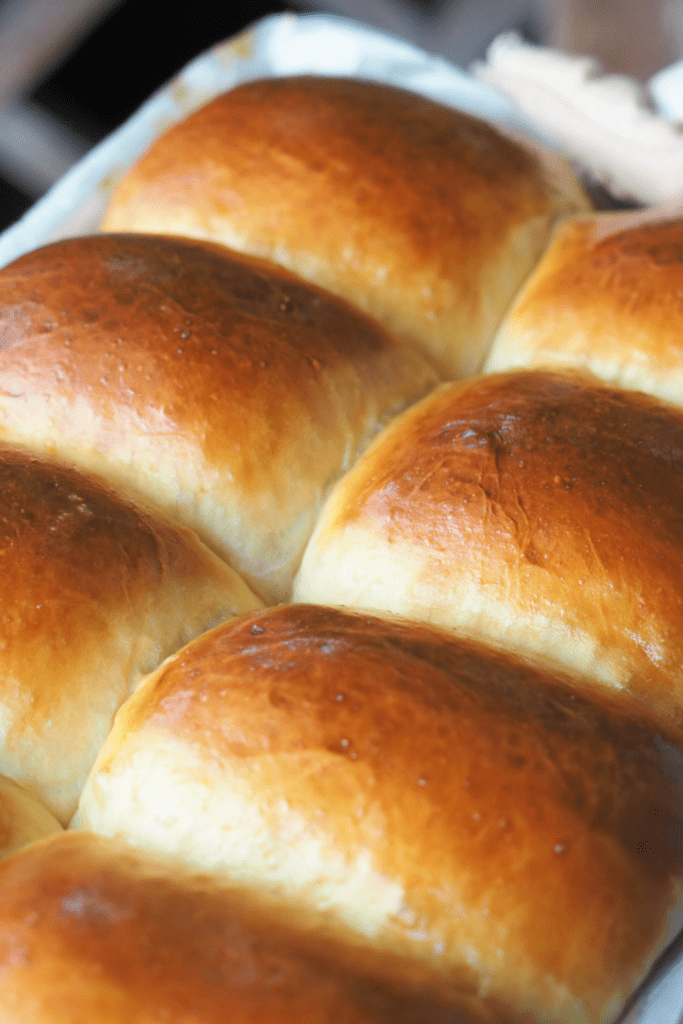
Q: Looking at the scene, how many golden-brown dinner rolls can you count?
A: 8